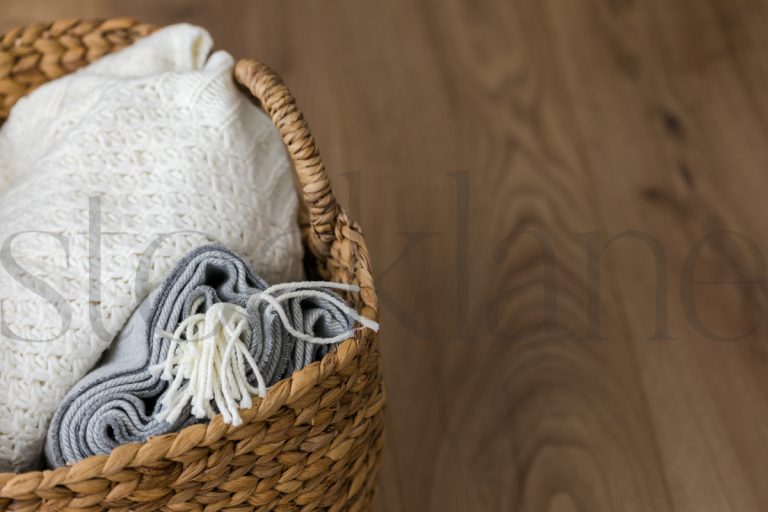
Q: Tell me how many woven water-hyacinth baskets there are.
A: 1